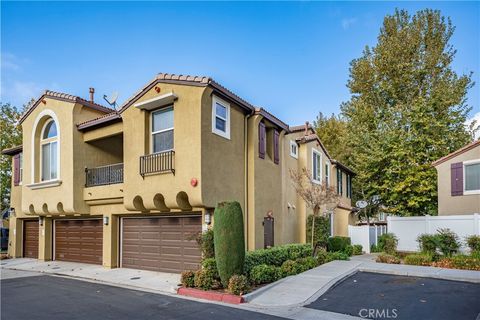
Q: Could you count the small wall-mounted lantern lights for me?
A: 3